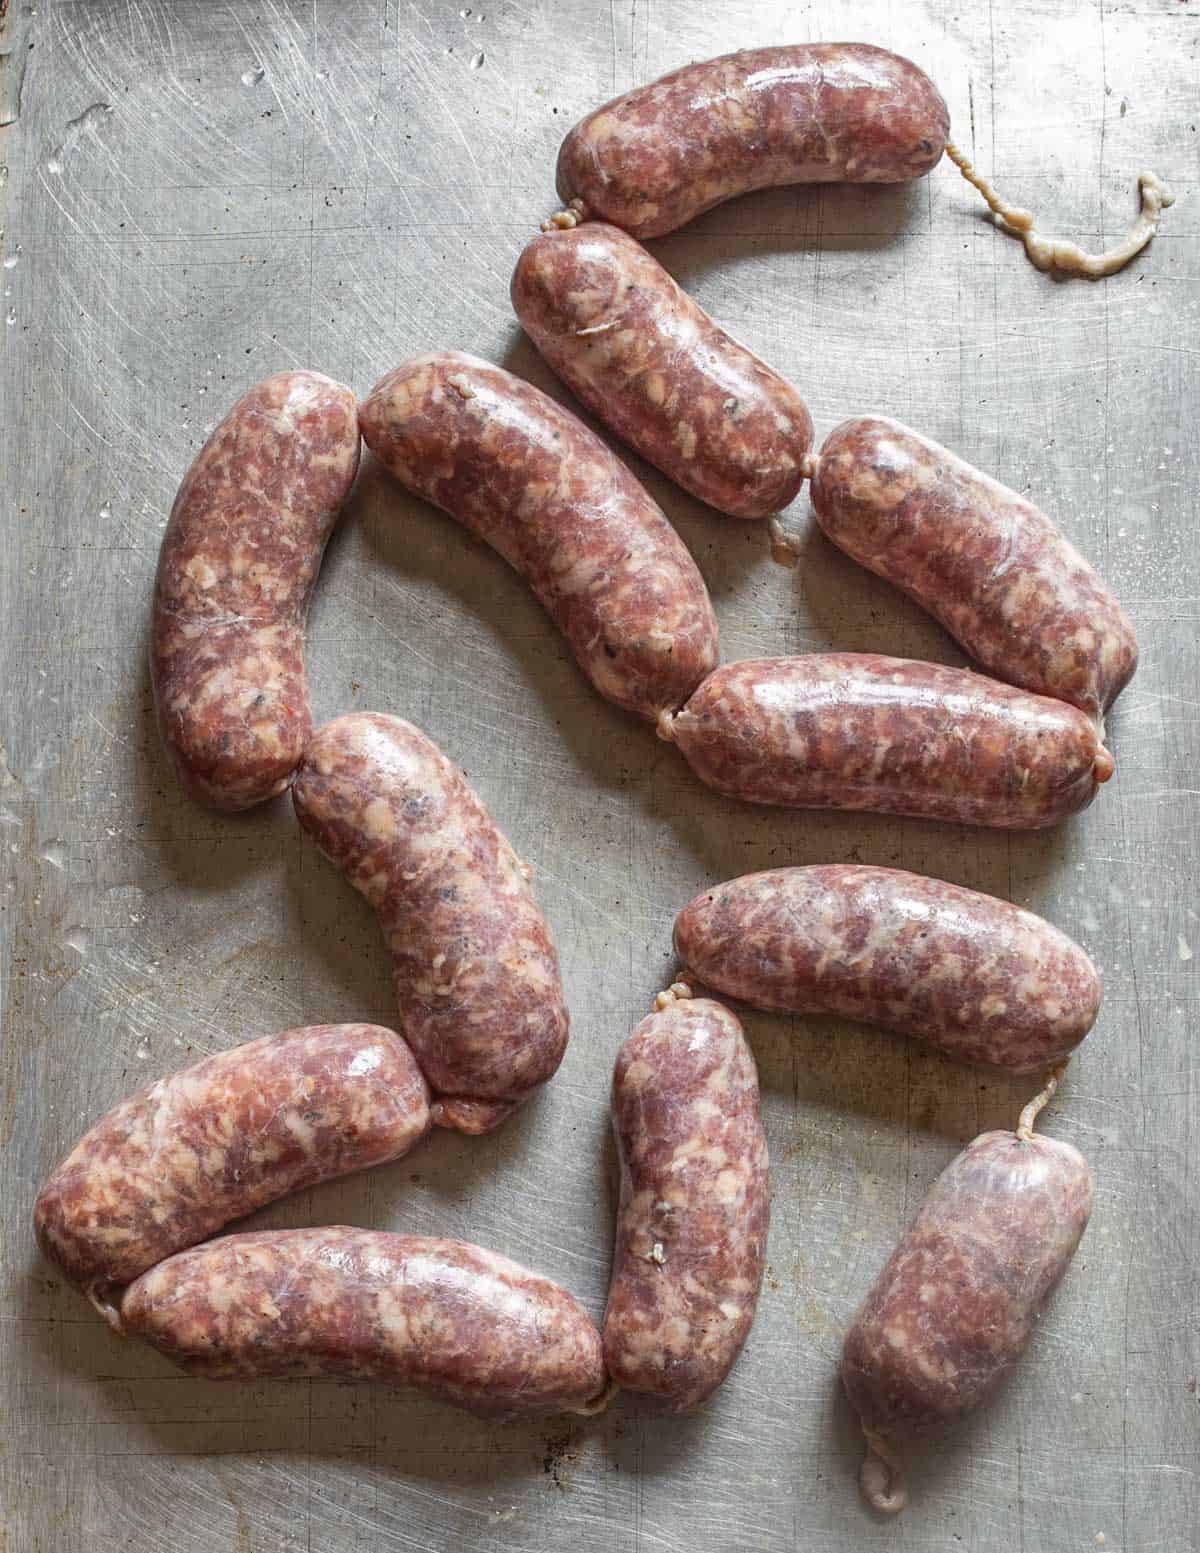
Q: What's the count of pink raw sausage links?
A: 12